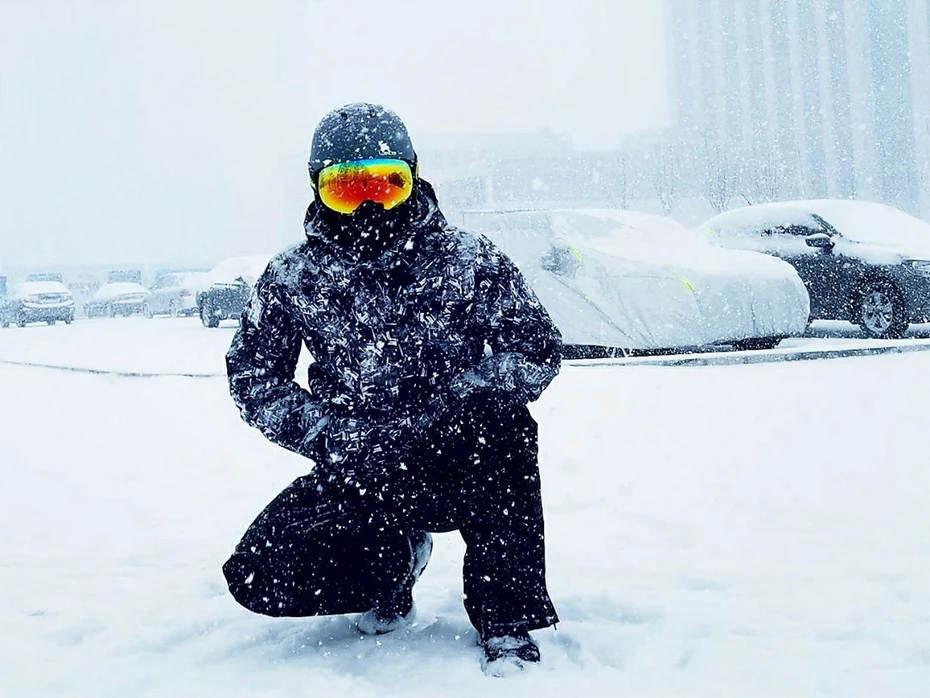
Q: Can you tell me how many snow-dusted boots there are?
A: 2